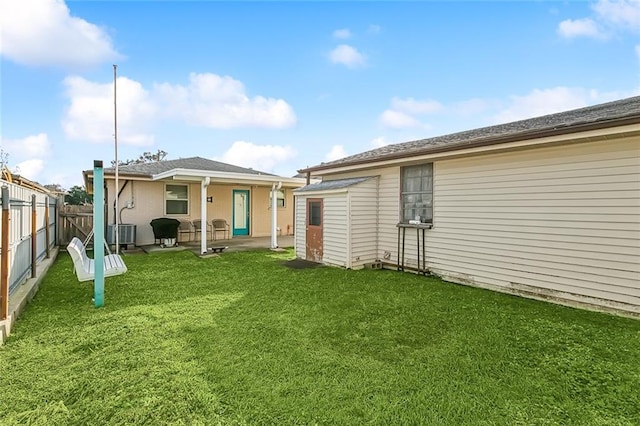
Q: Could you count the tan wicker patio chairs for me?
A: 3